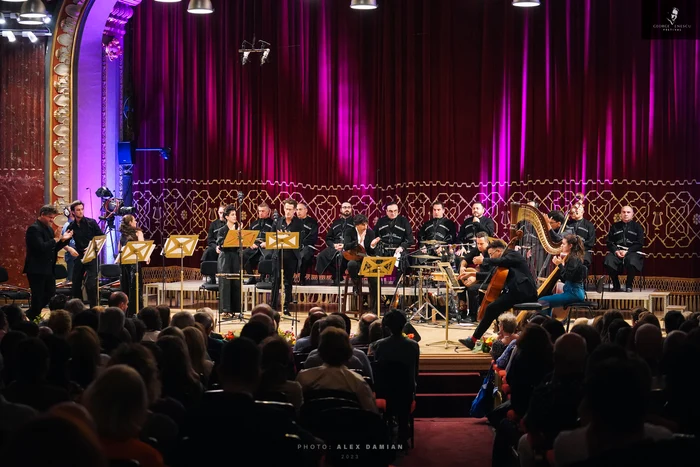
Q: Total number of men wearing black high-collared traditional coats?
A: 10